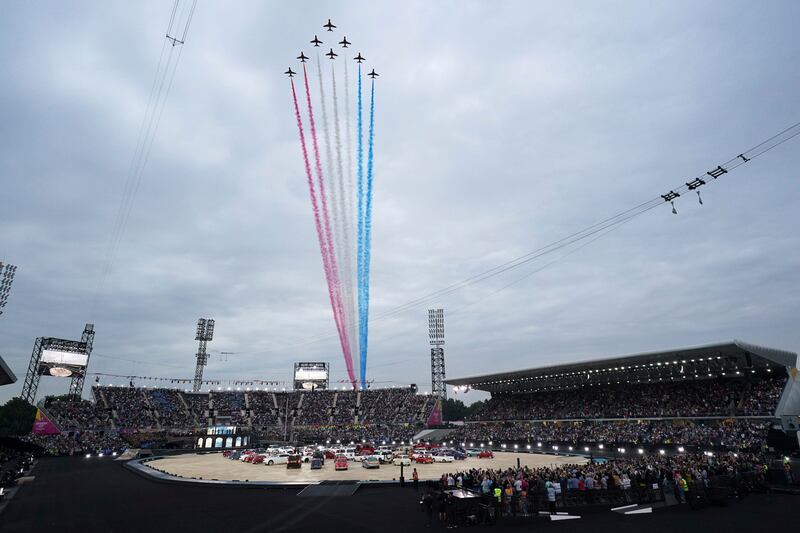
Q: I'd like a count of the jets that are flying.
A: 8